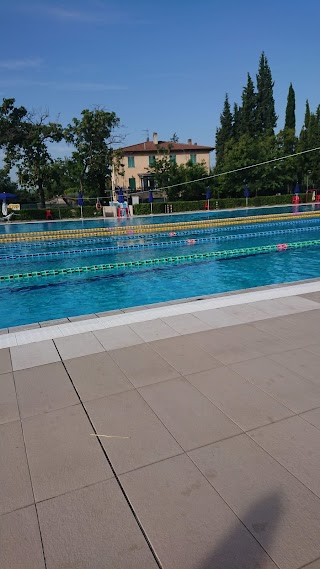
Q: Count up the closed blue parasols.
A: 6